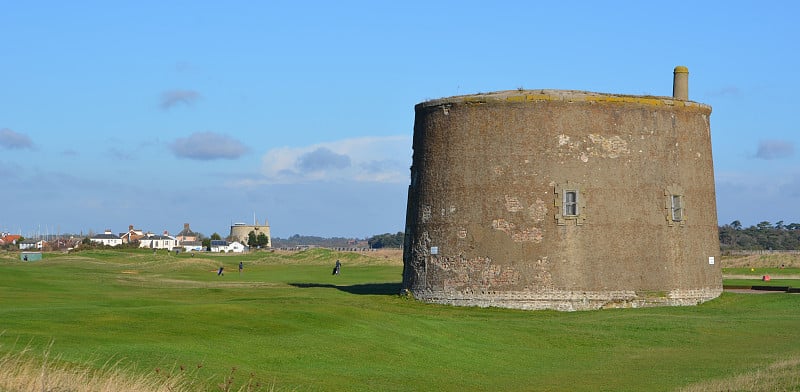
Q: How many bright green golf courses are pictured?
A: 1